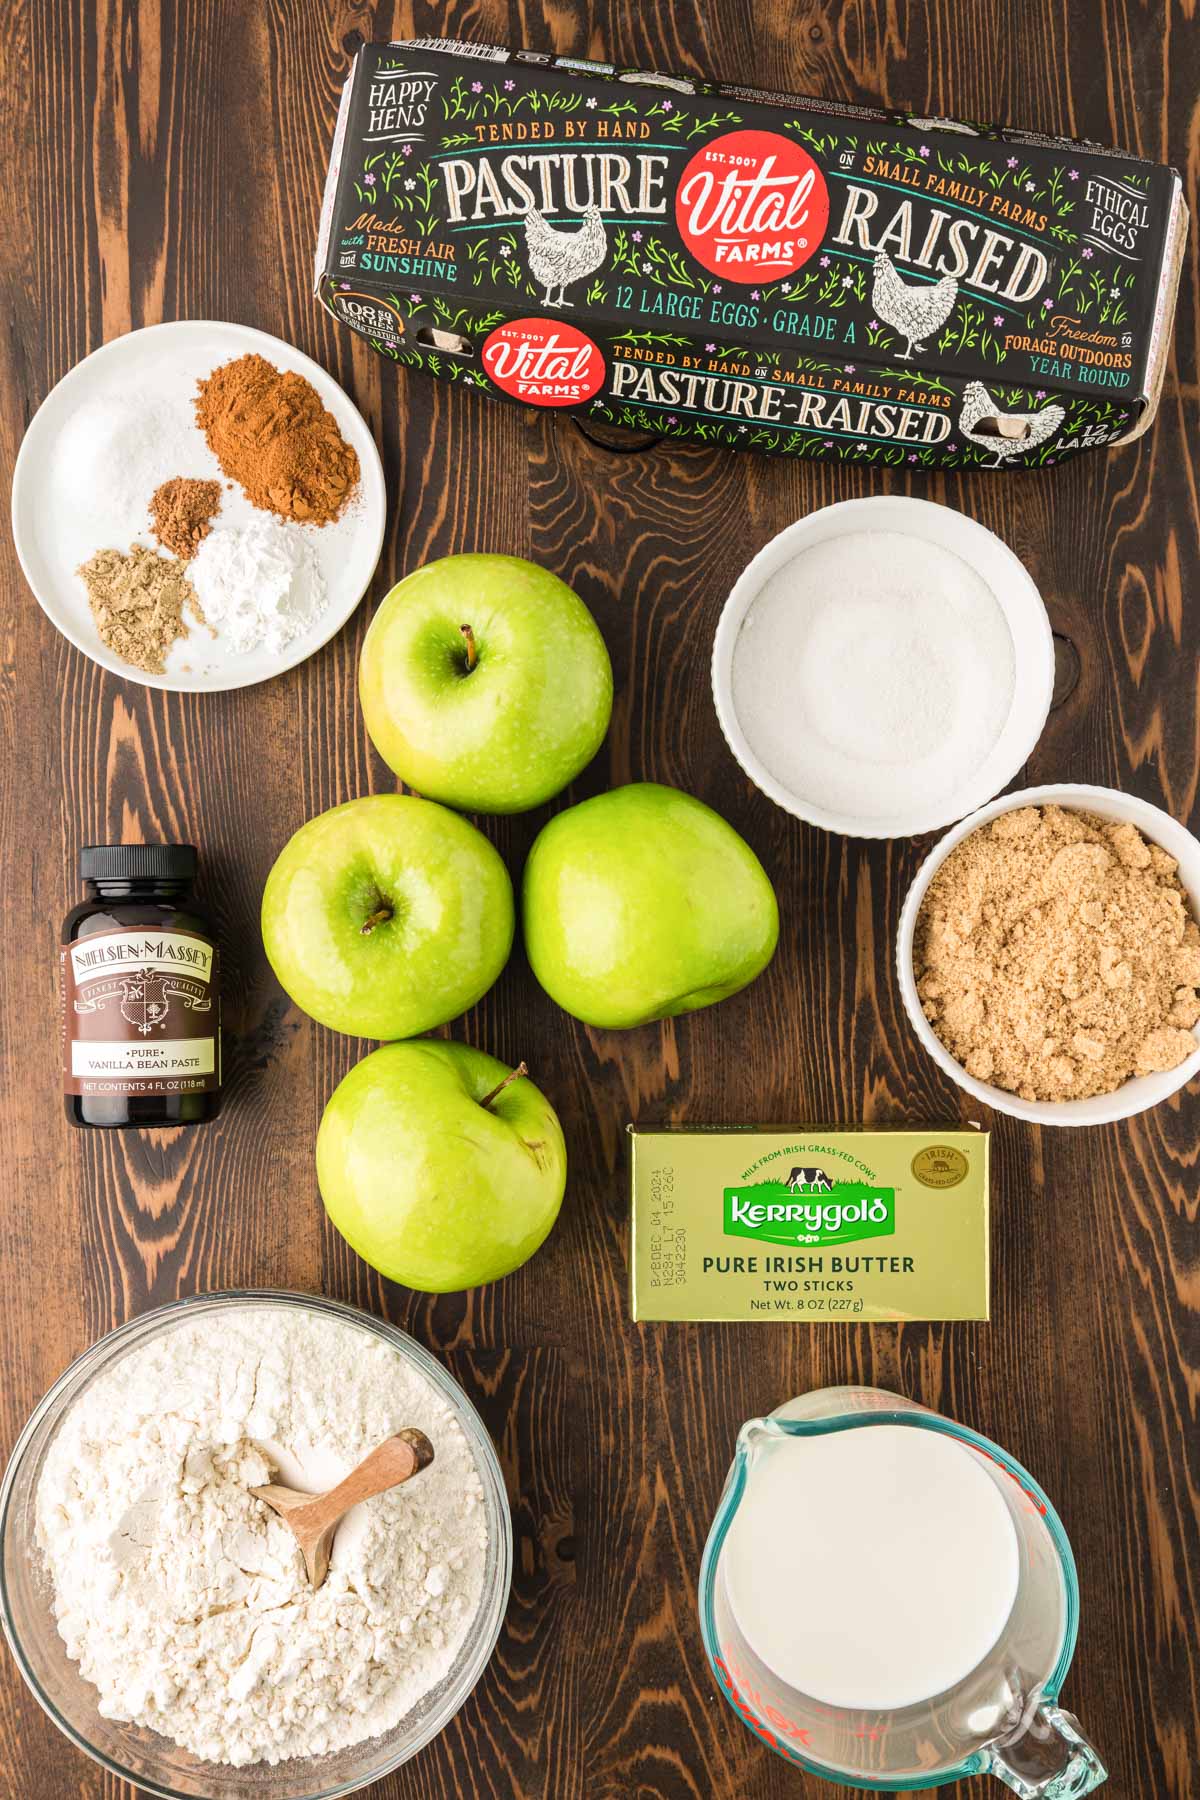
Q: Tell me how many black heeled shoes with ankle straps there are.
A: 0